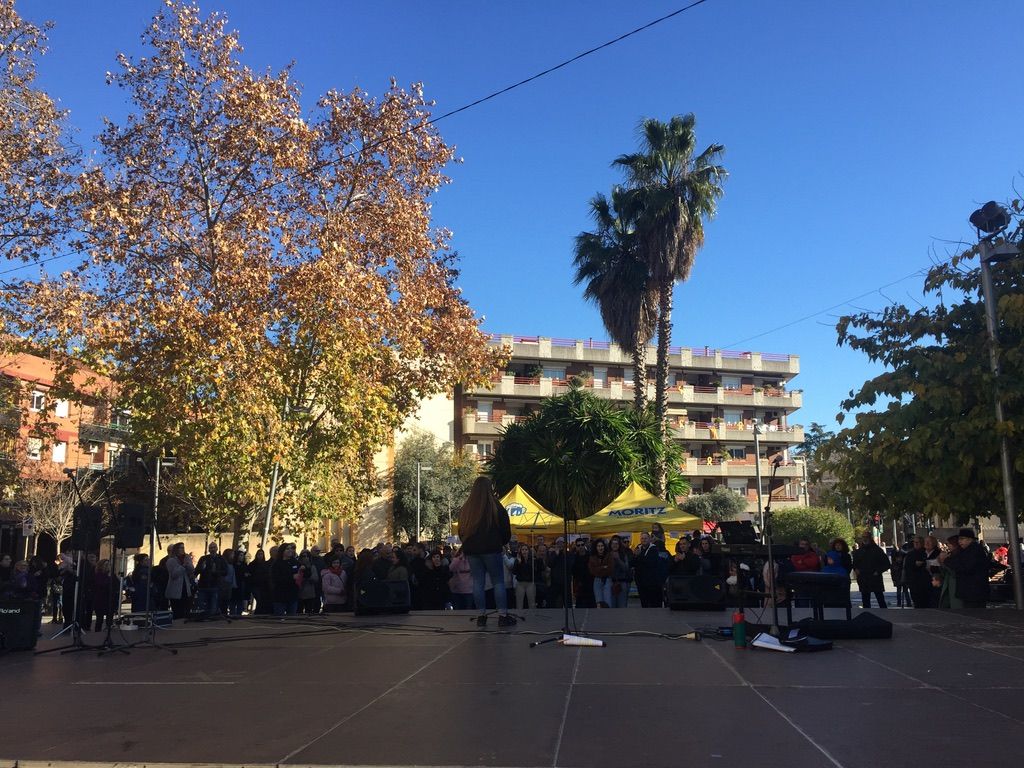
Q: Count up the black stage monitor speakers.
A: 2